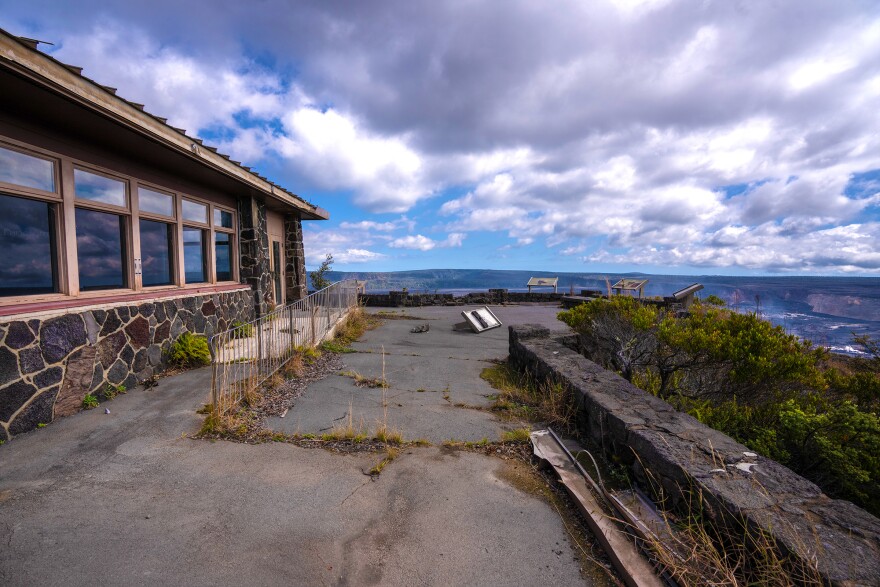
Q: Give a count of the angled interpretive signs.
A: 4